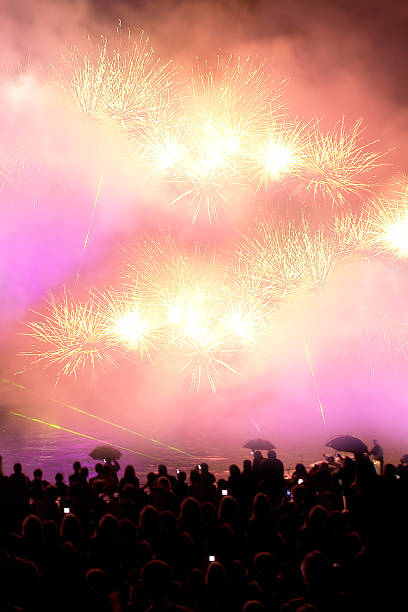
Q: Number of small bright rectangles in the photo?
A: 3